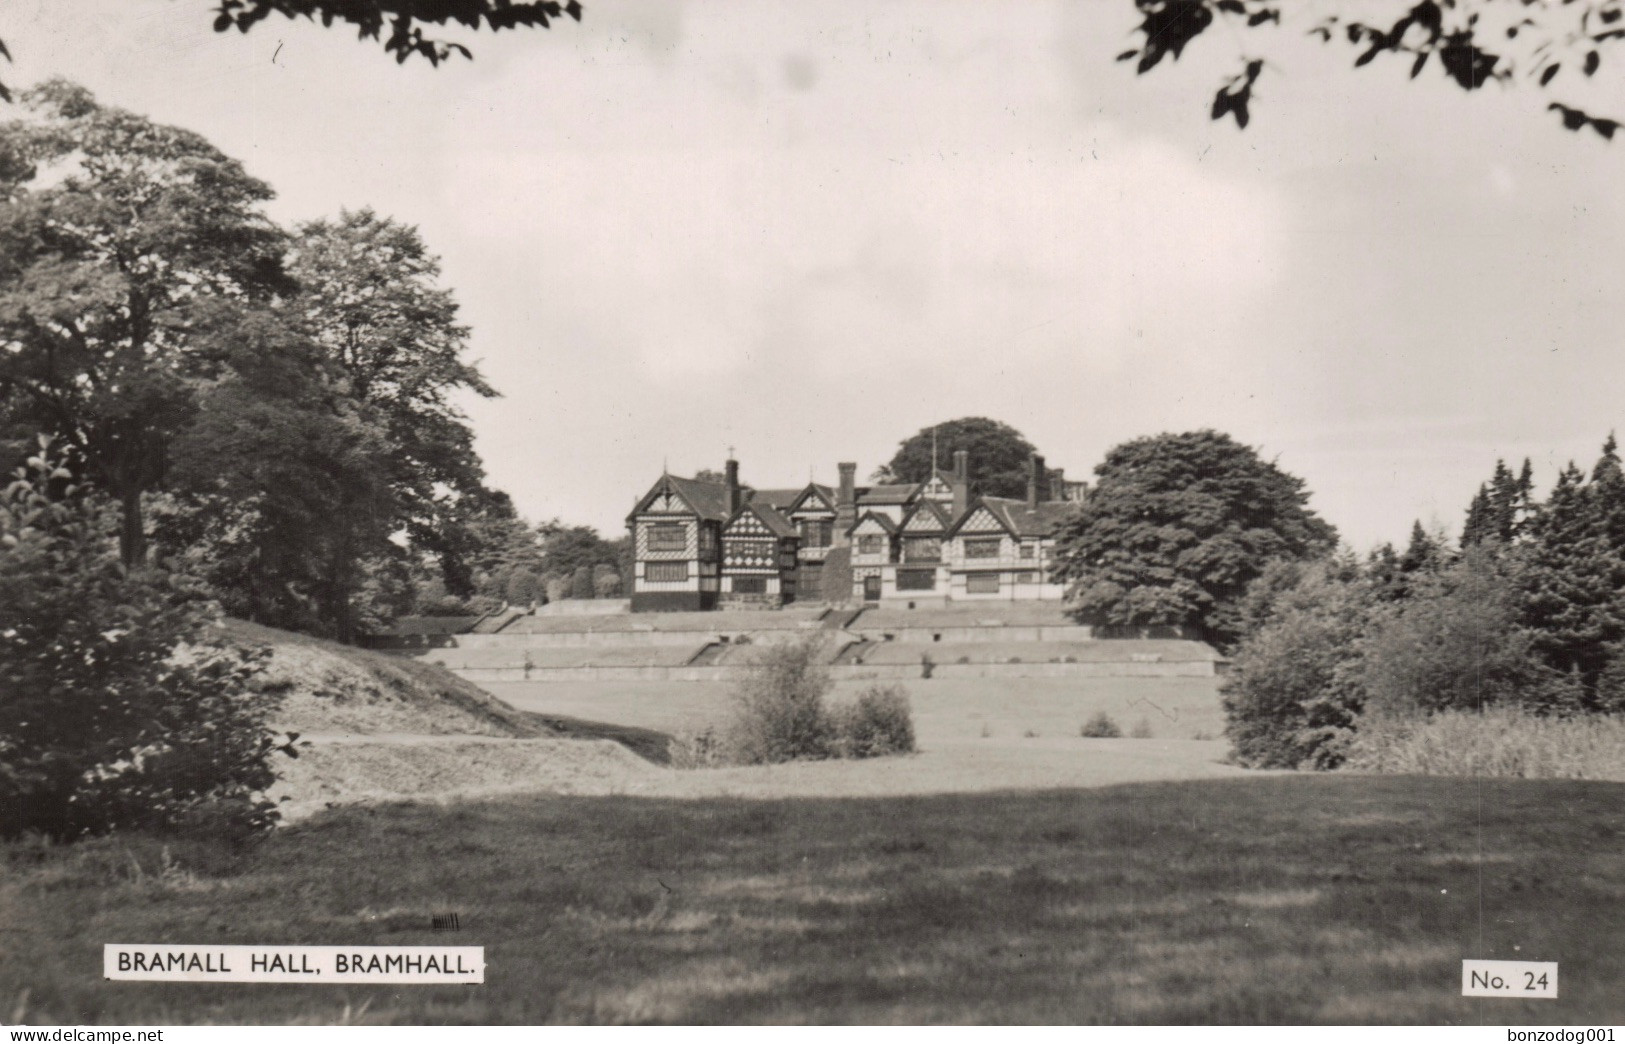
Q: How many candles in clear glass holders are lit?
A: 0